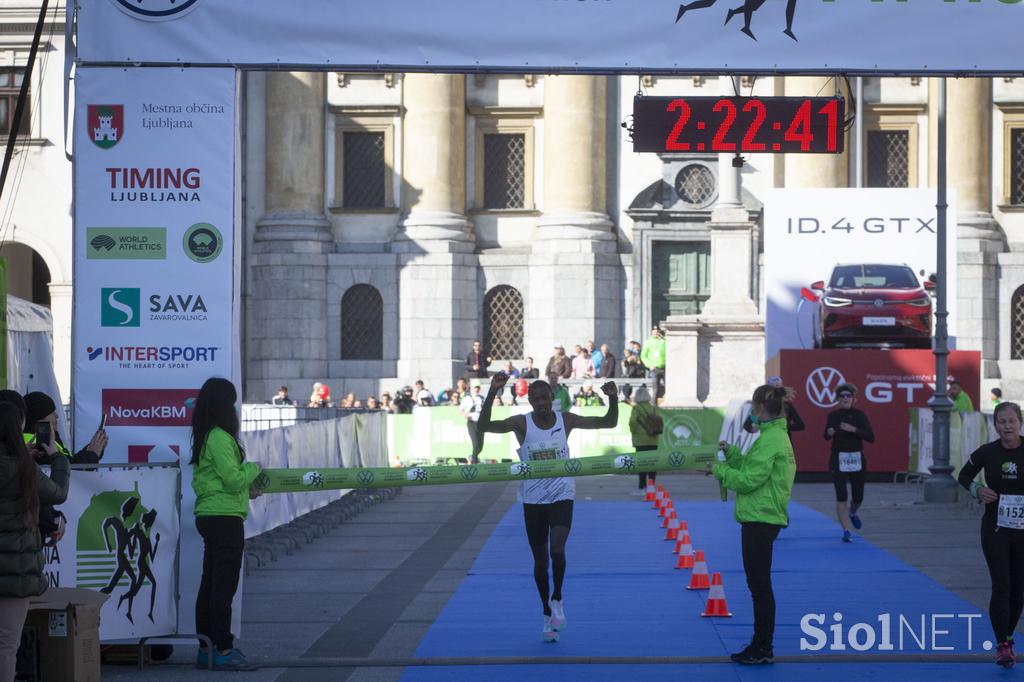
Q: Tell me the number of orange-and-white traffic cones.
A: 9